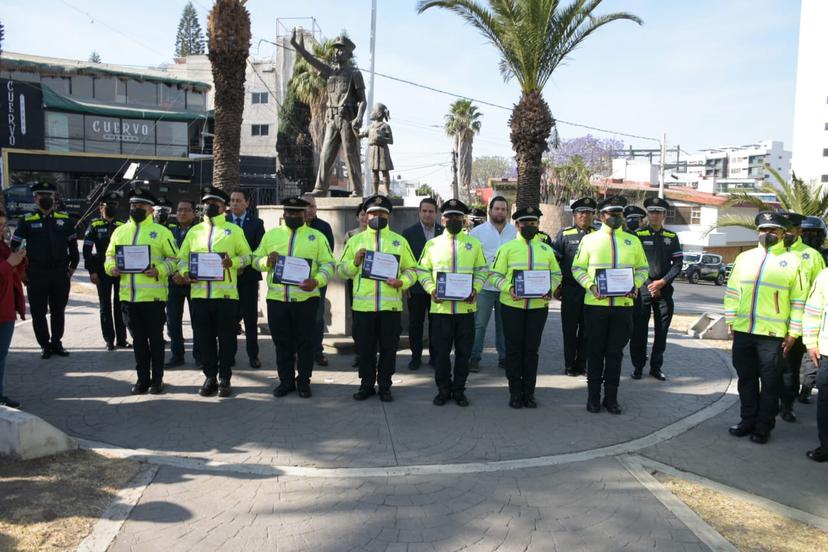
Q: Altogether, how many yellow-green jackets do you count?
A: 10